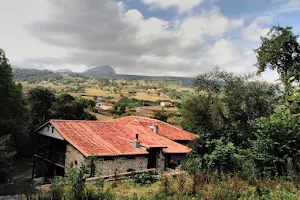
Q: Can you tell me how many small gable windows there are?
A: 2